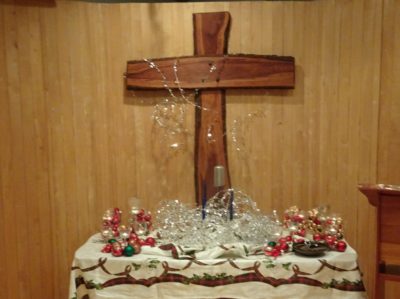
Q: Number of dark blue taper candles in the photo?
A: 2